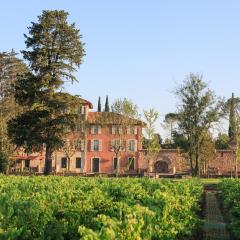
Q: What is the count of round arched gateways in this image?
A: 1